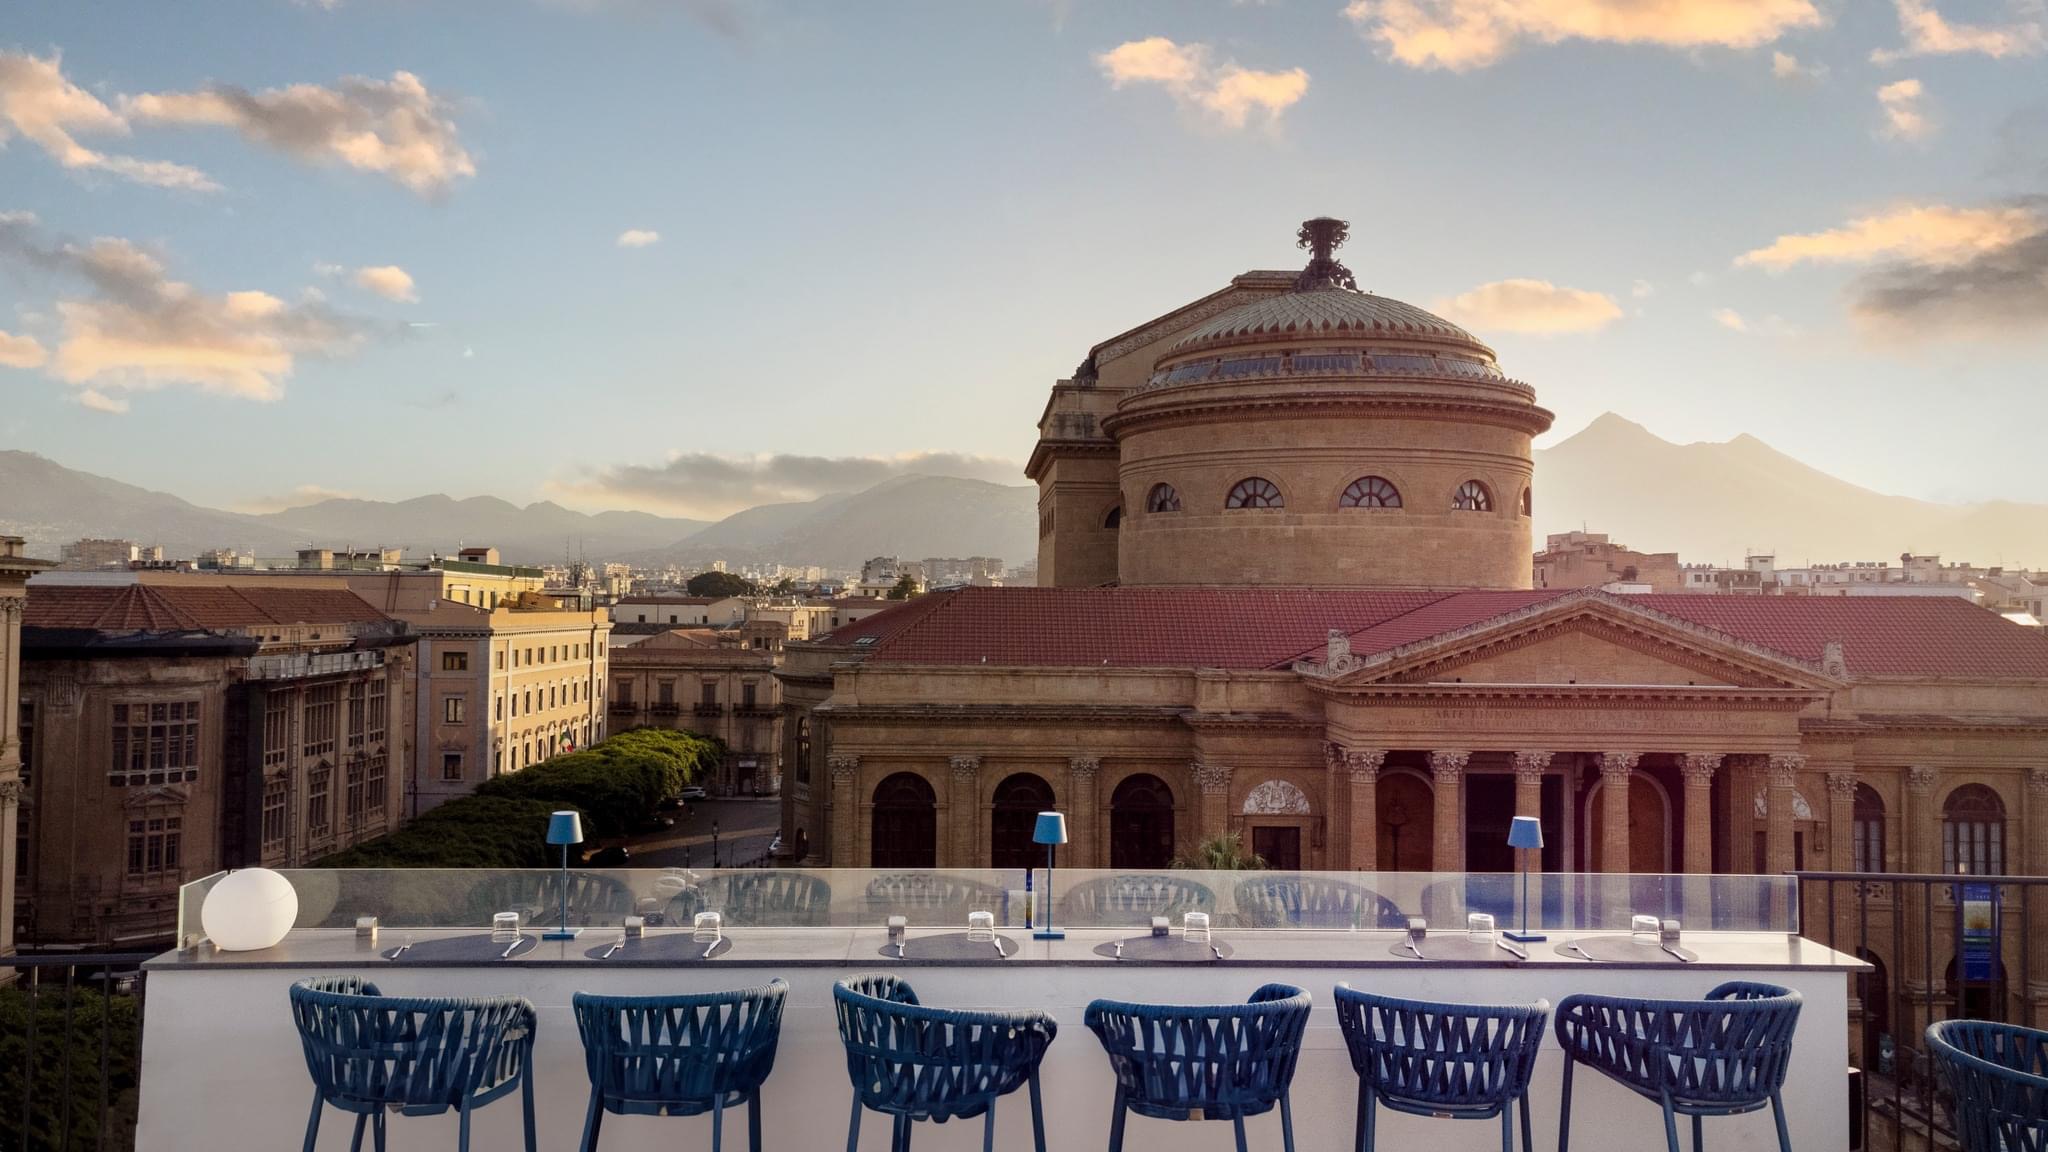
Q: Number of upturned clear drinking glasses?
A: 6